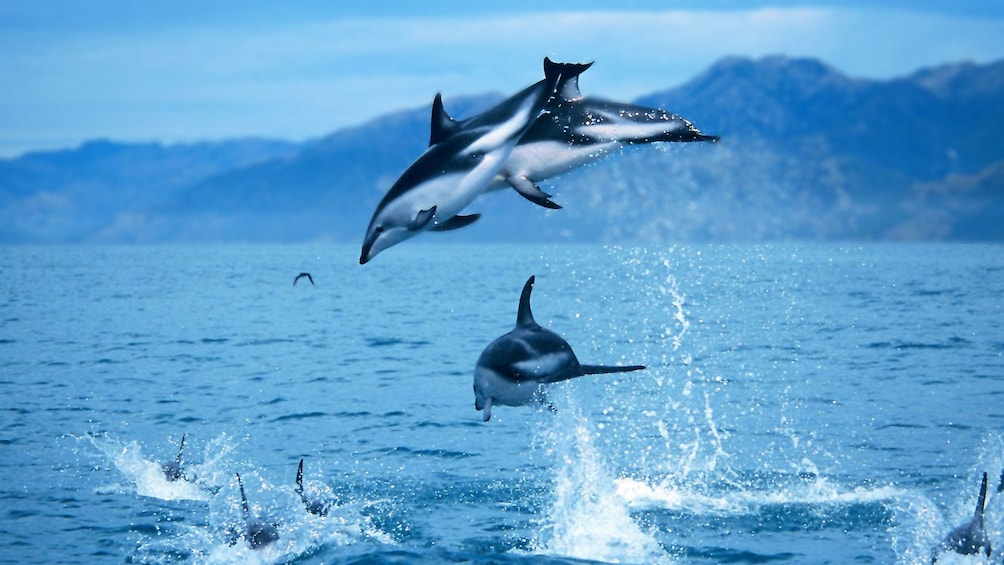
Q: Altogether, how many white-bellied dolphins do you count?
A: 3